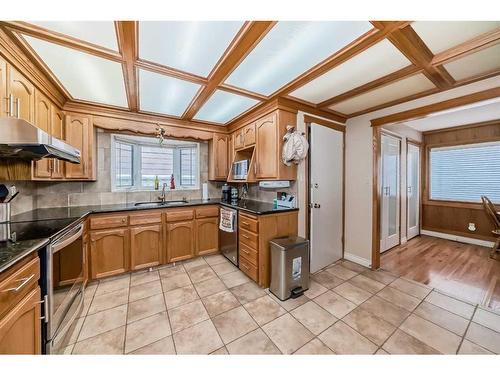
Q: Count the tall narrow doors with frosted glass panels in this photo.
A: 2